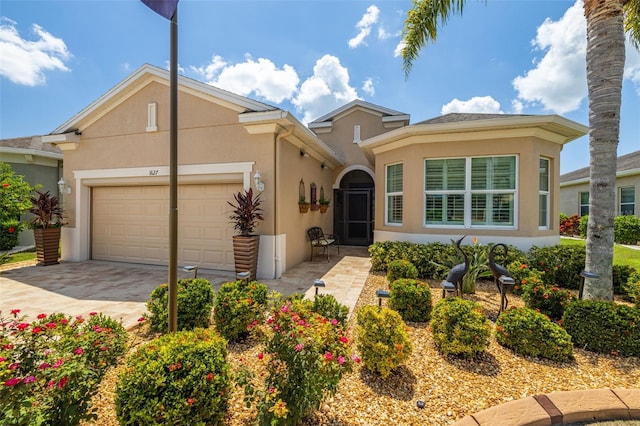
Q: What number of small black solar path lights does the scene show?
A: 7